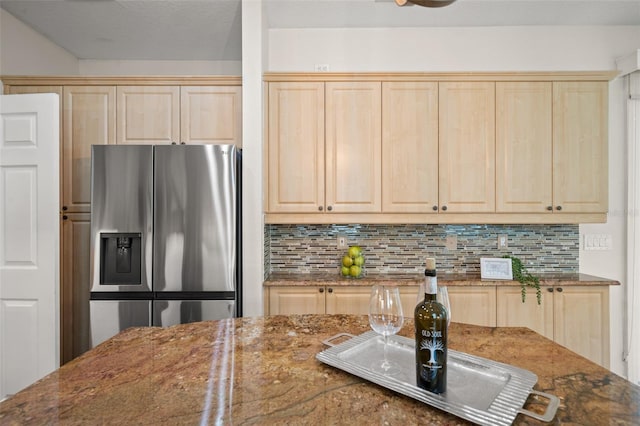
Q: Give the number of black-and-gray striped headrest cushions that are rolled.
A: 0